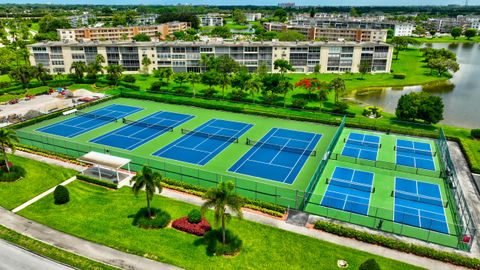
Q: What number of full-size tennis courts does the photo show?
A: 4